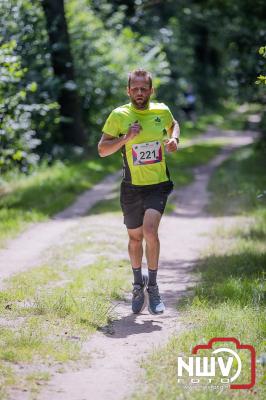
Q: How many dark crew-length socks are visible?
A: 2